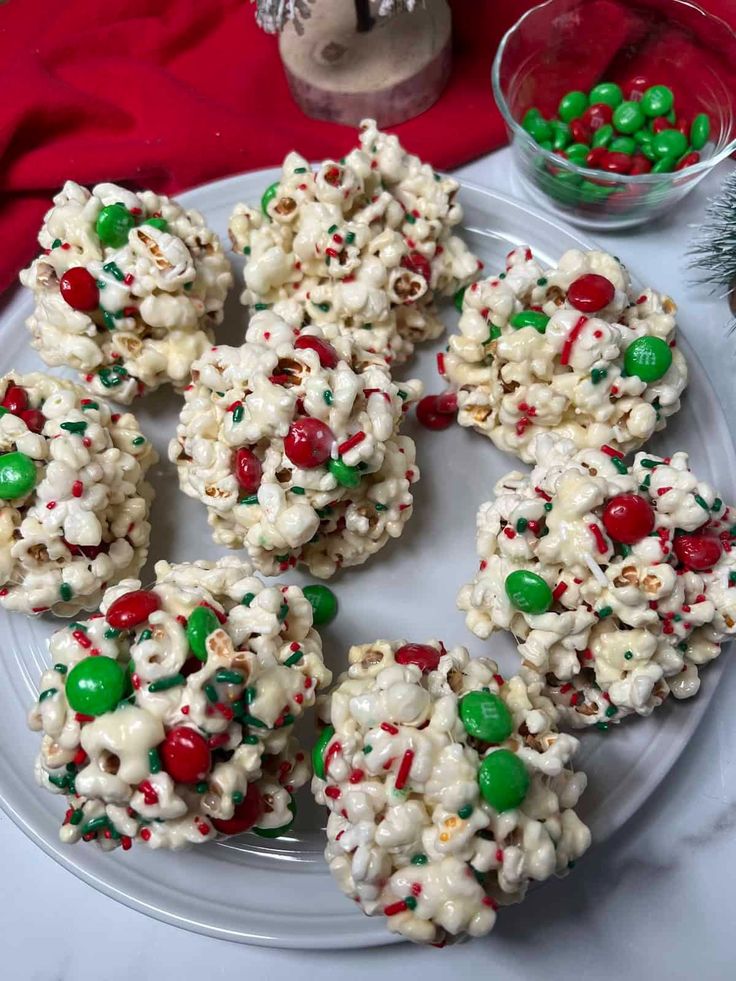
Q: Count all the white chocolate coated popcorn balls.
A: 8